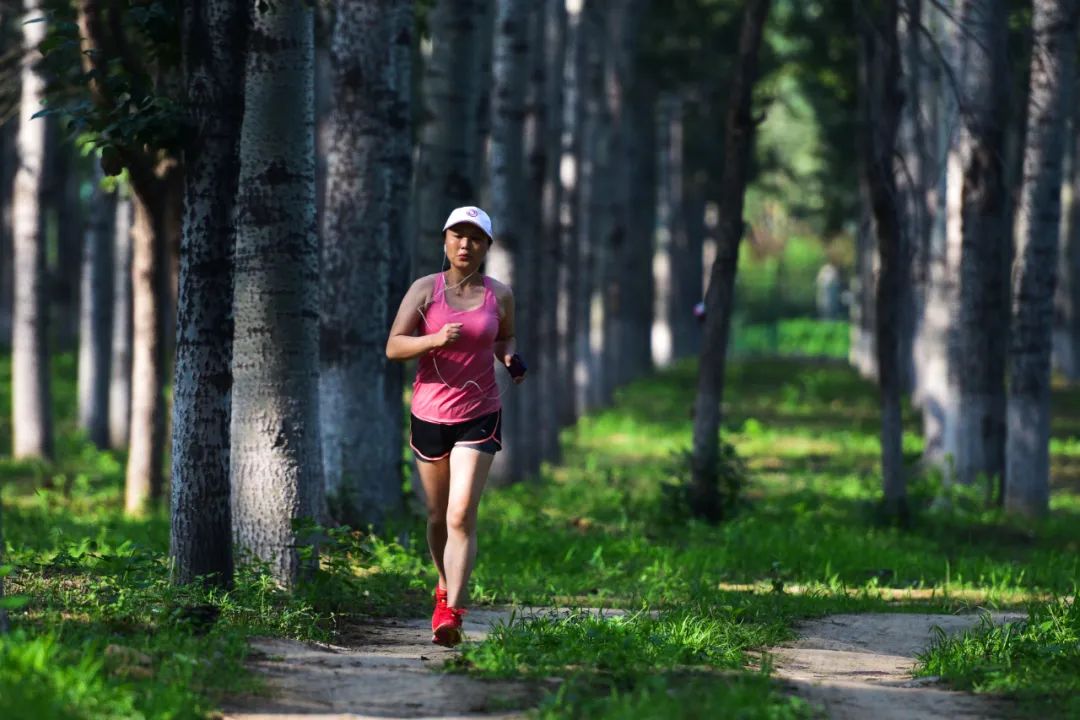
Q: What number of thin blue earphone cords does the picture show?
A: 0